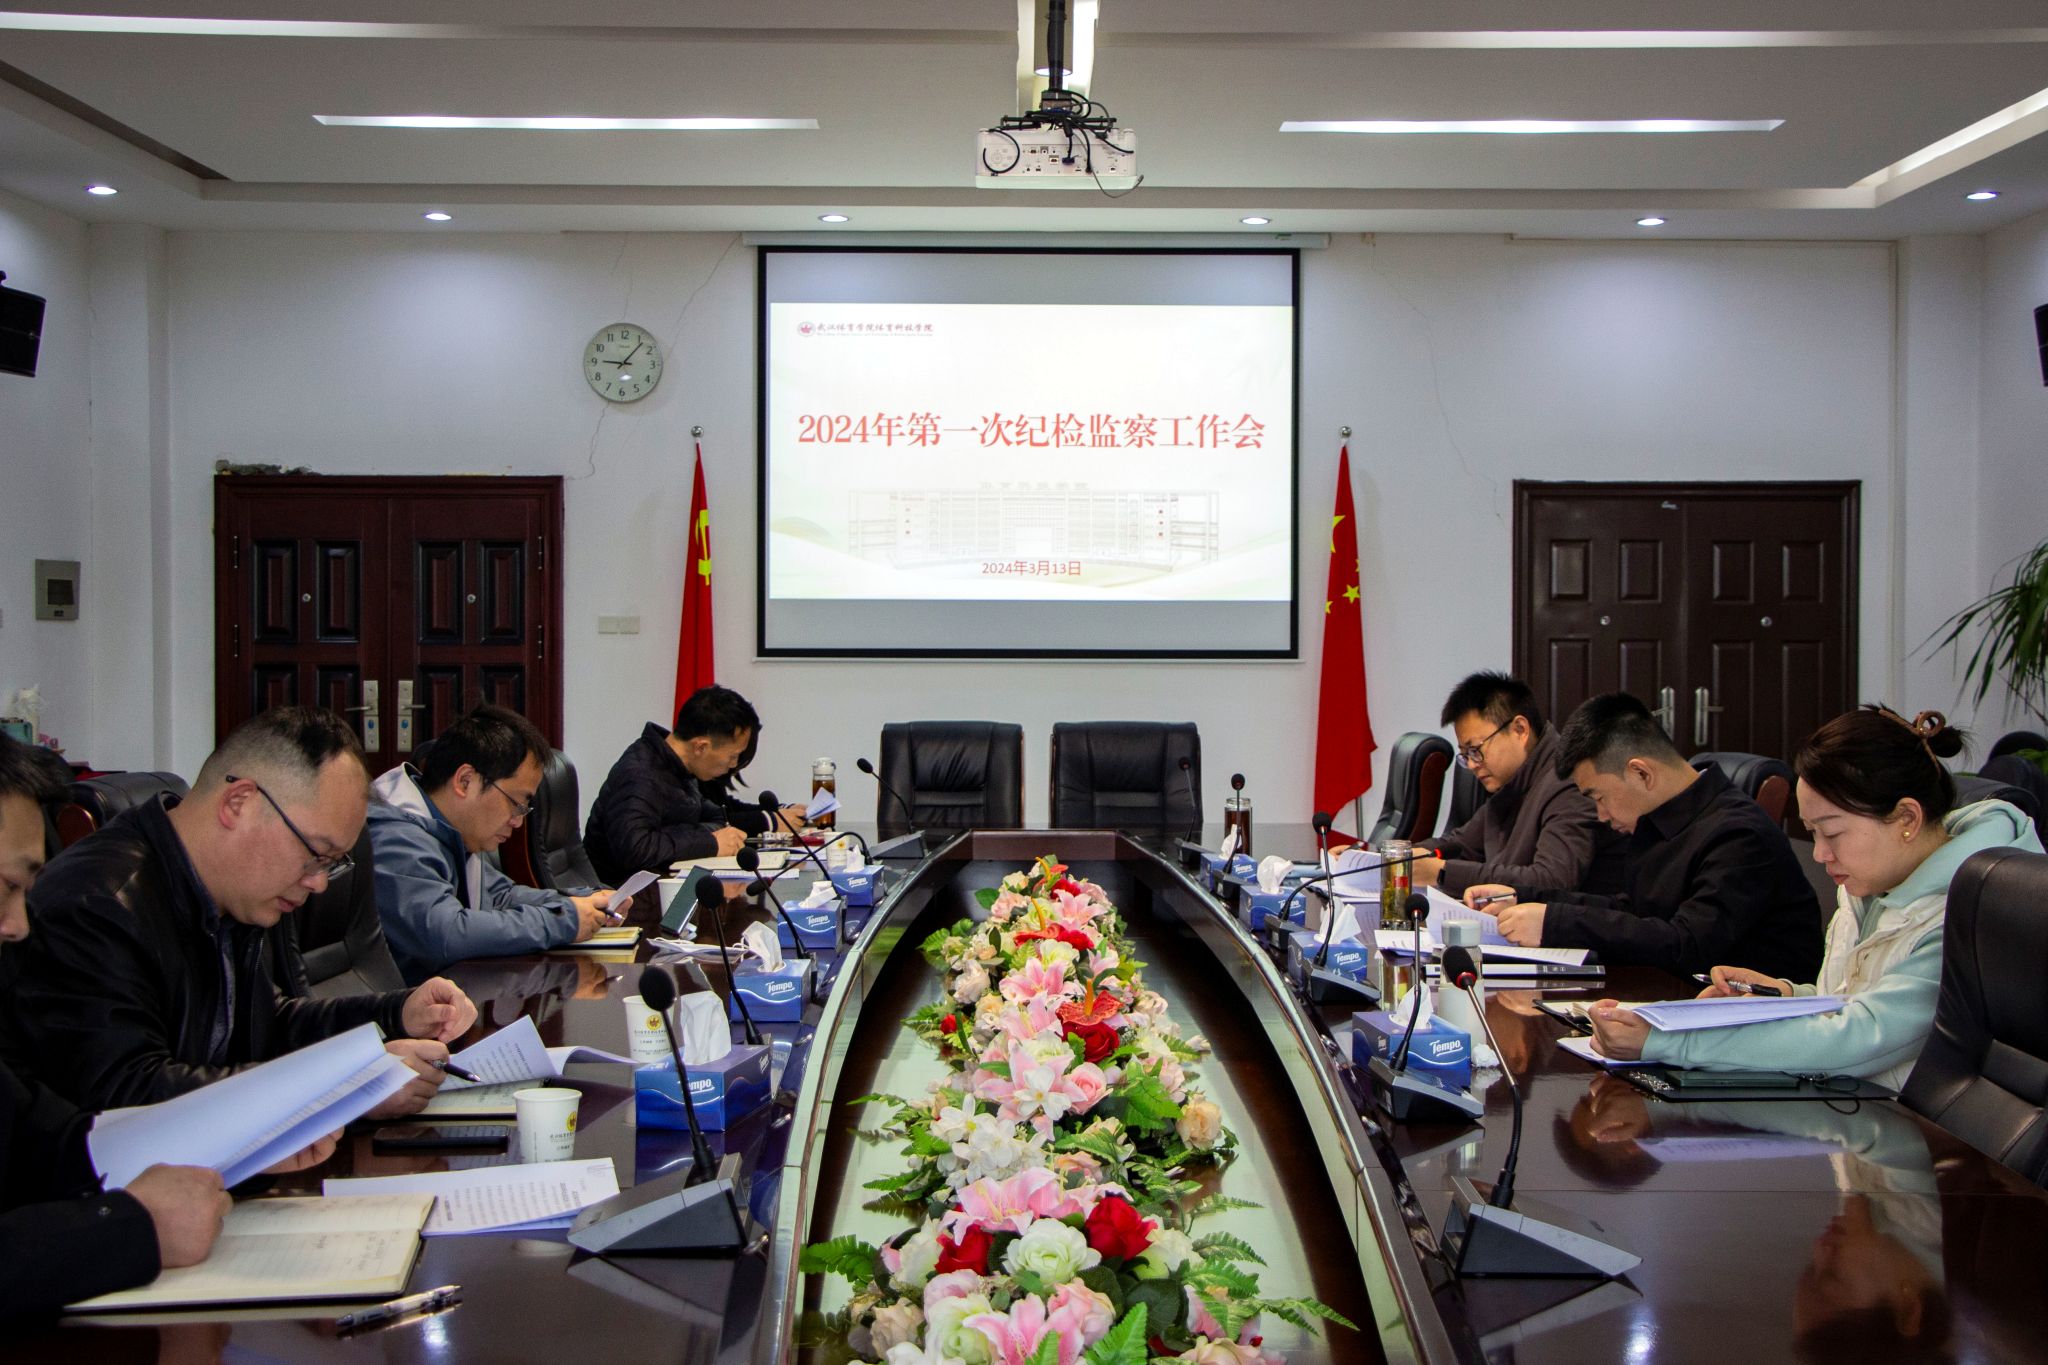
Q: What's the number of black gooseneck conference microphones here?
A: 12